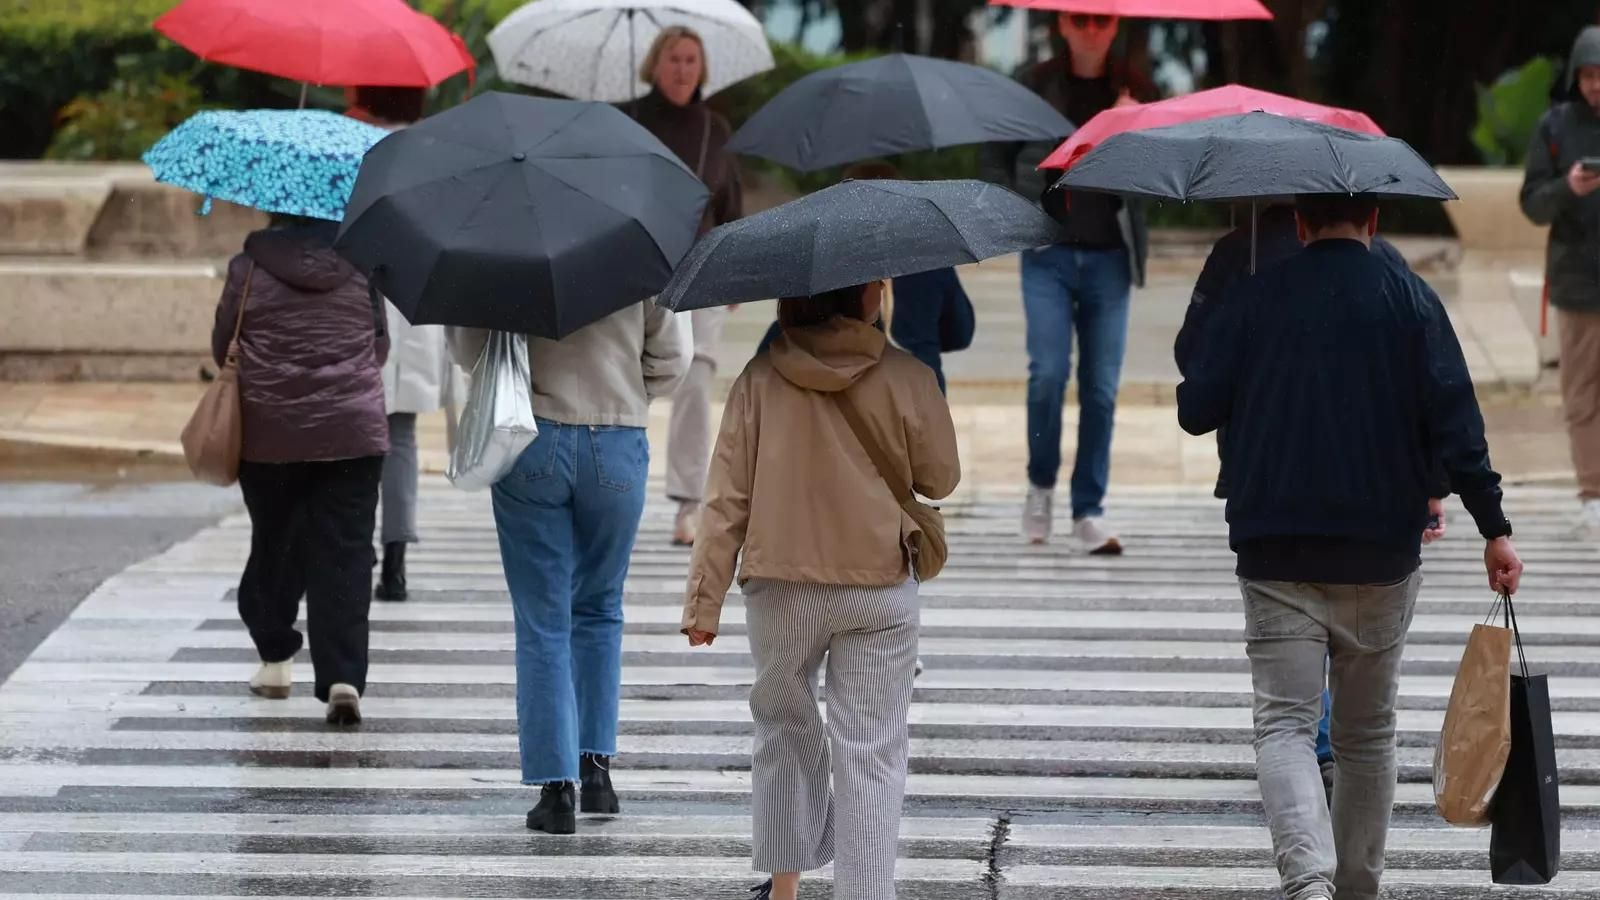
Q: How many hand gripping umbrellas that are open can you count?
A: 9